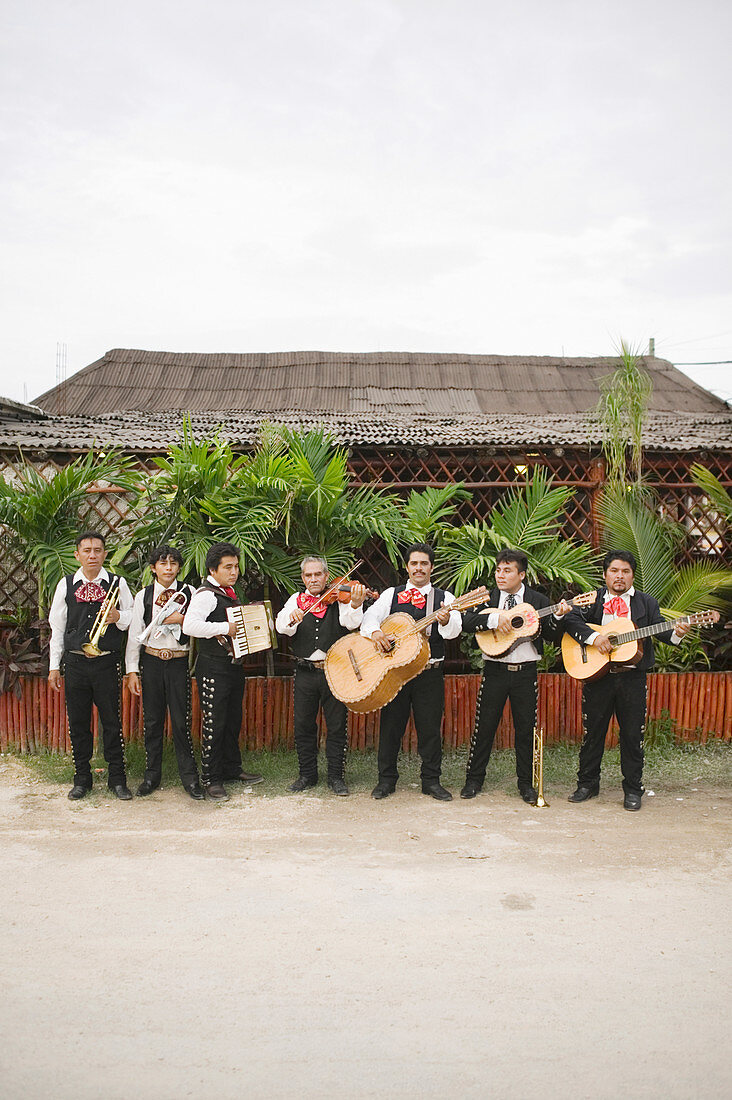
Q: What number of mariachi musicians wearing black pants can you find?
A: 7